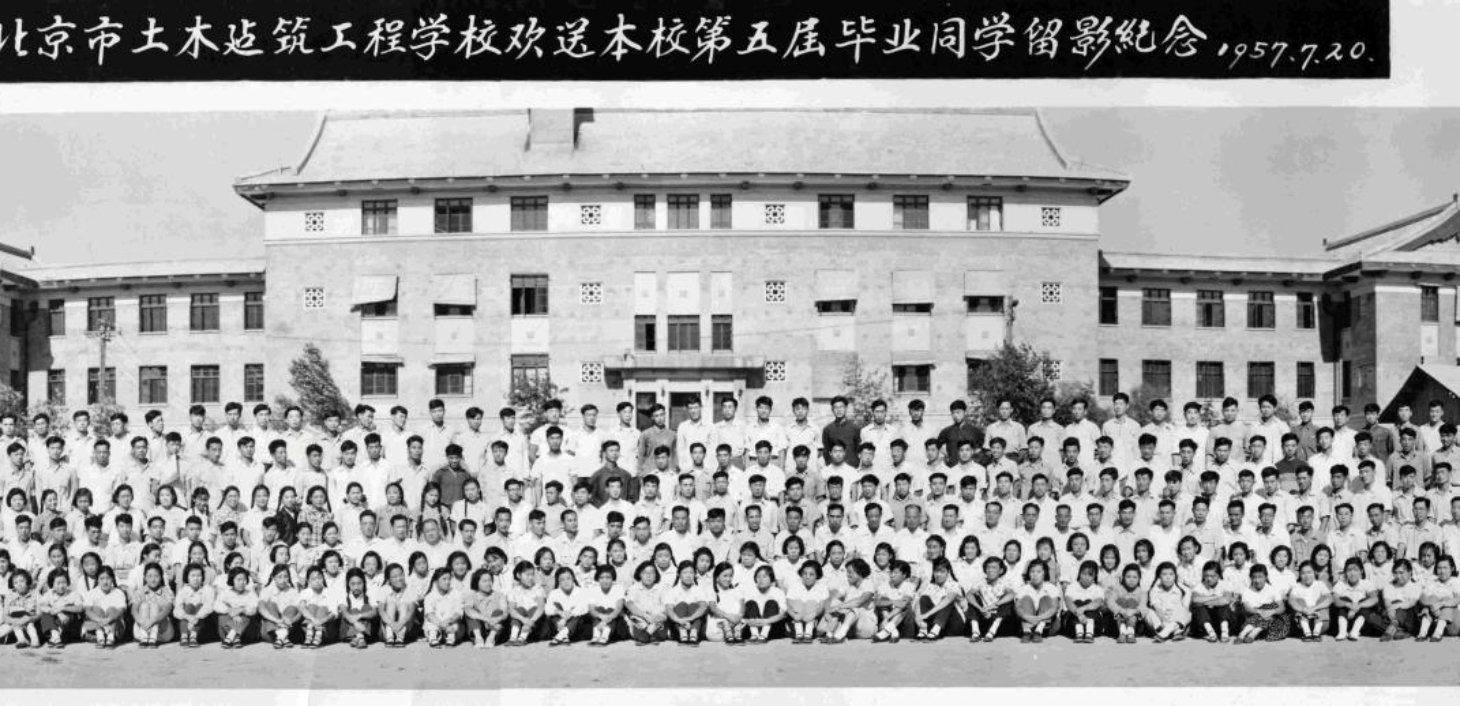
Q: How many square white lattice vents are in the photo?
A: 11